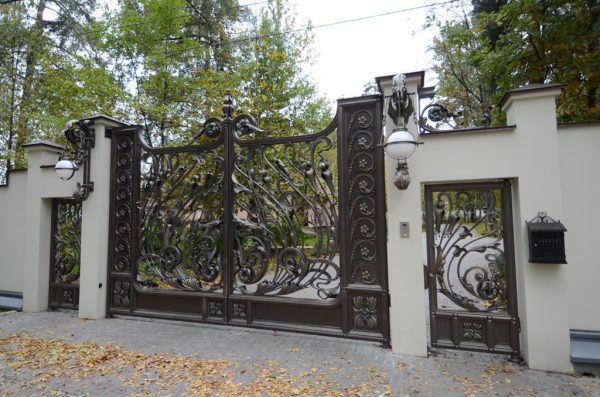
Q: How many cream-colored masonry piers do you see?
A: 4